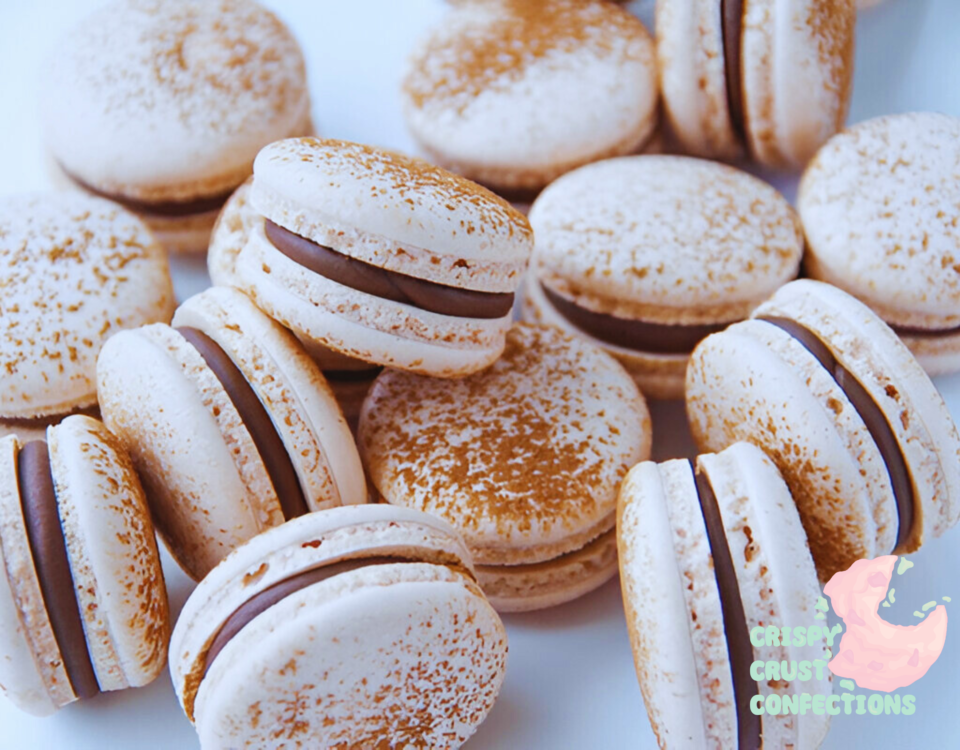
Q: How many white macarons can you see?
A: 14